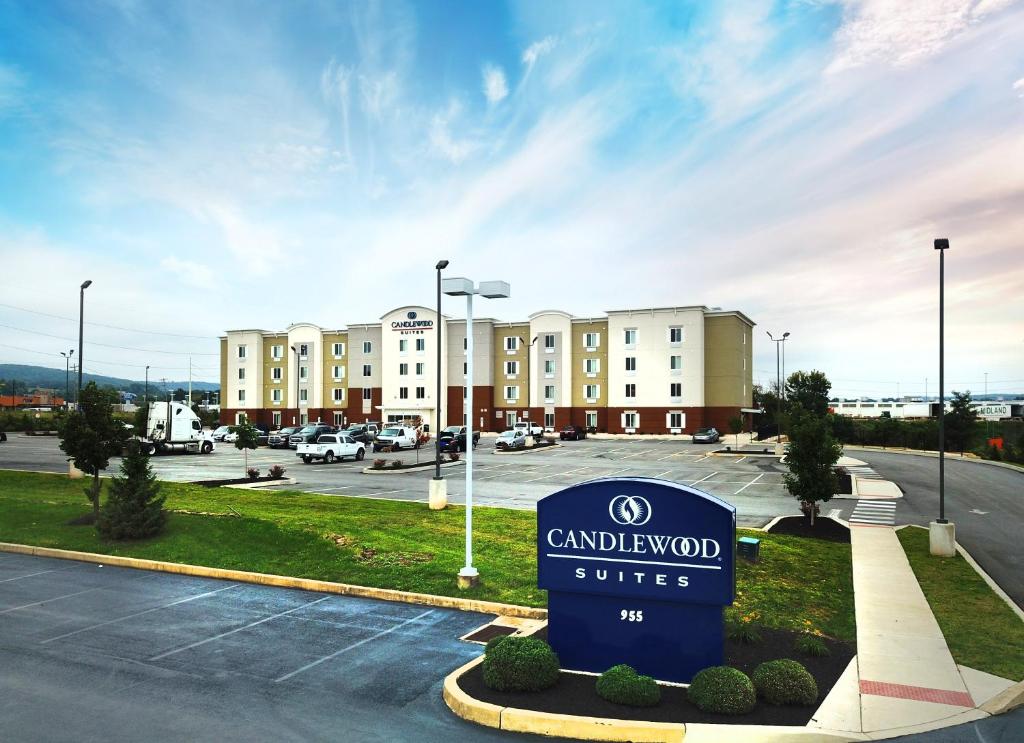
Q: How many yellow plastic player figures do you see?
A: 0